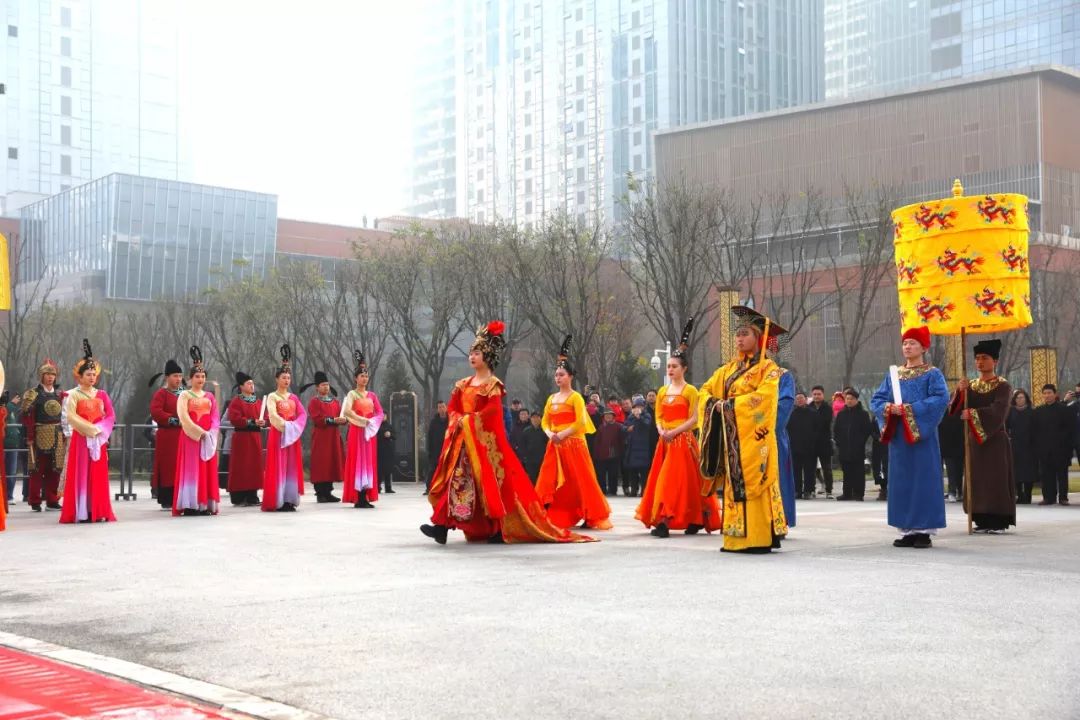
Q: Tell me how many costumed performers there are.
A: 15